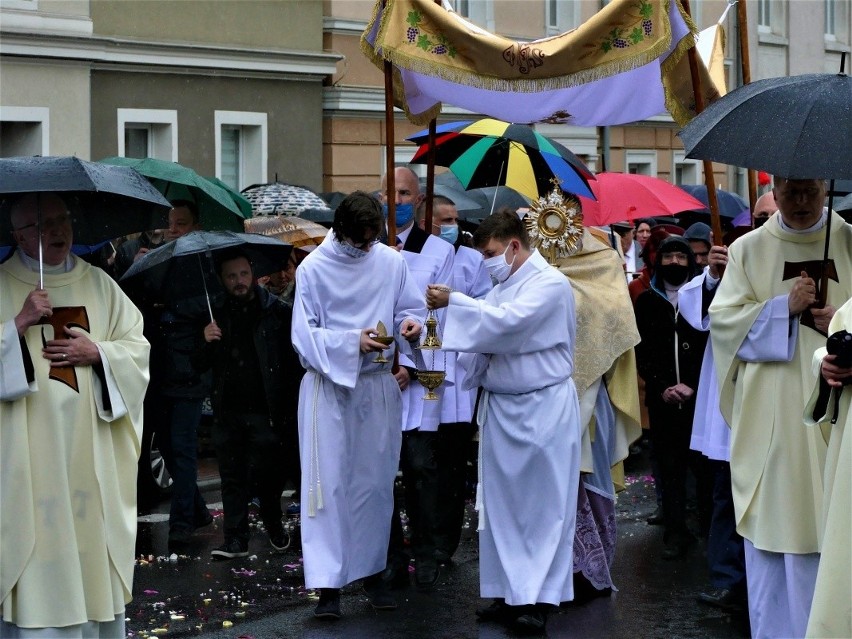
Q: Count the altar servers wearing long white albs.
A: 2